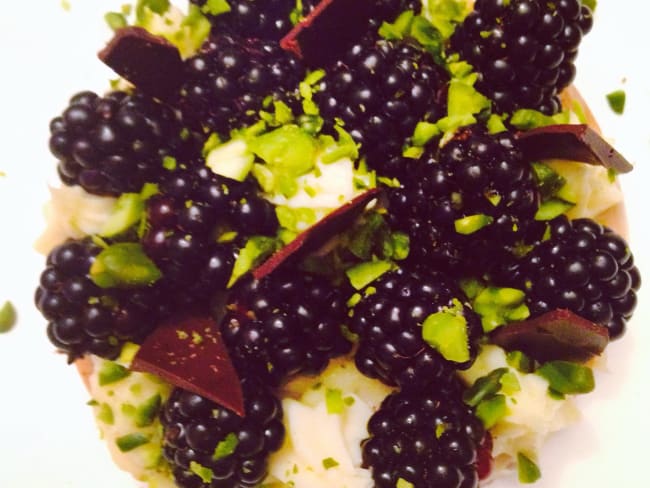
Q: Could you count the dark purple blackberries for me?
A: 14